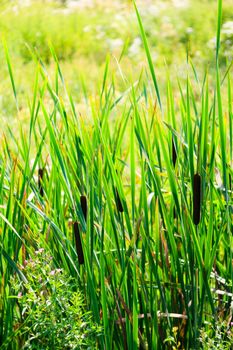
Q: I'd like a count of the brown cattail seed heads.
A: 6